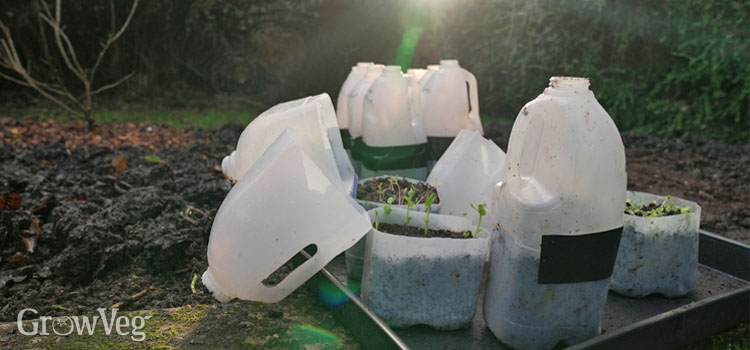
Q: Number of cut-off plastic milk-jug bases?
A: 3